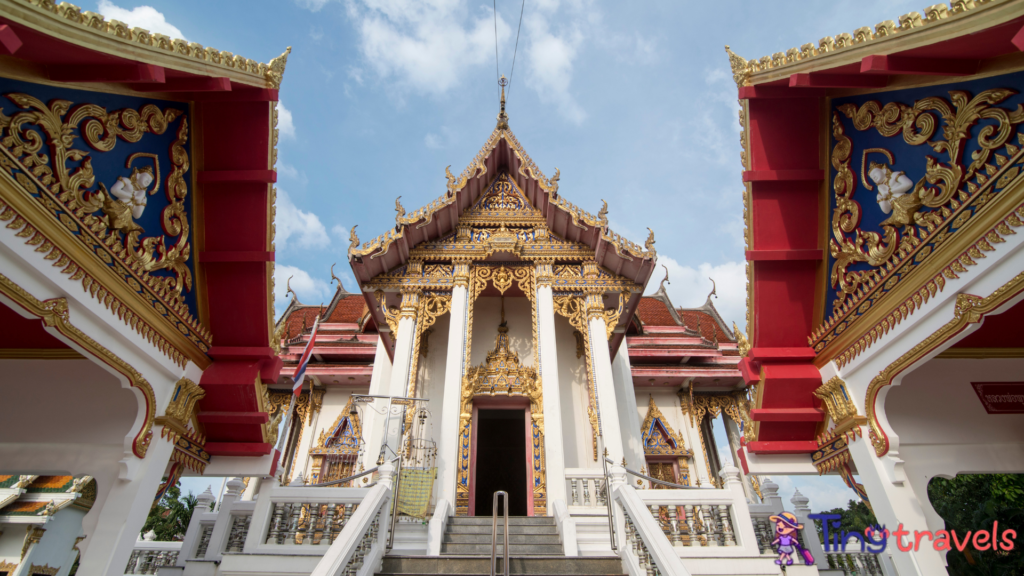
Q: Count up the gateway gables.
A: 2